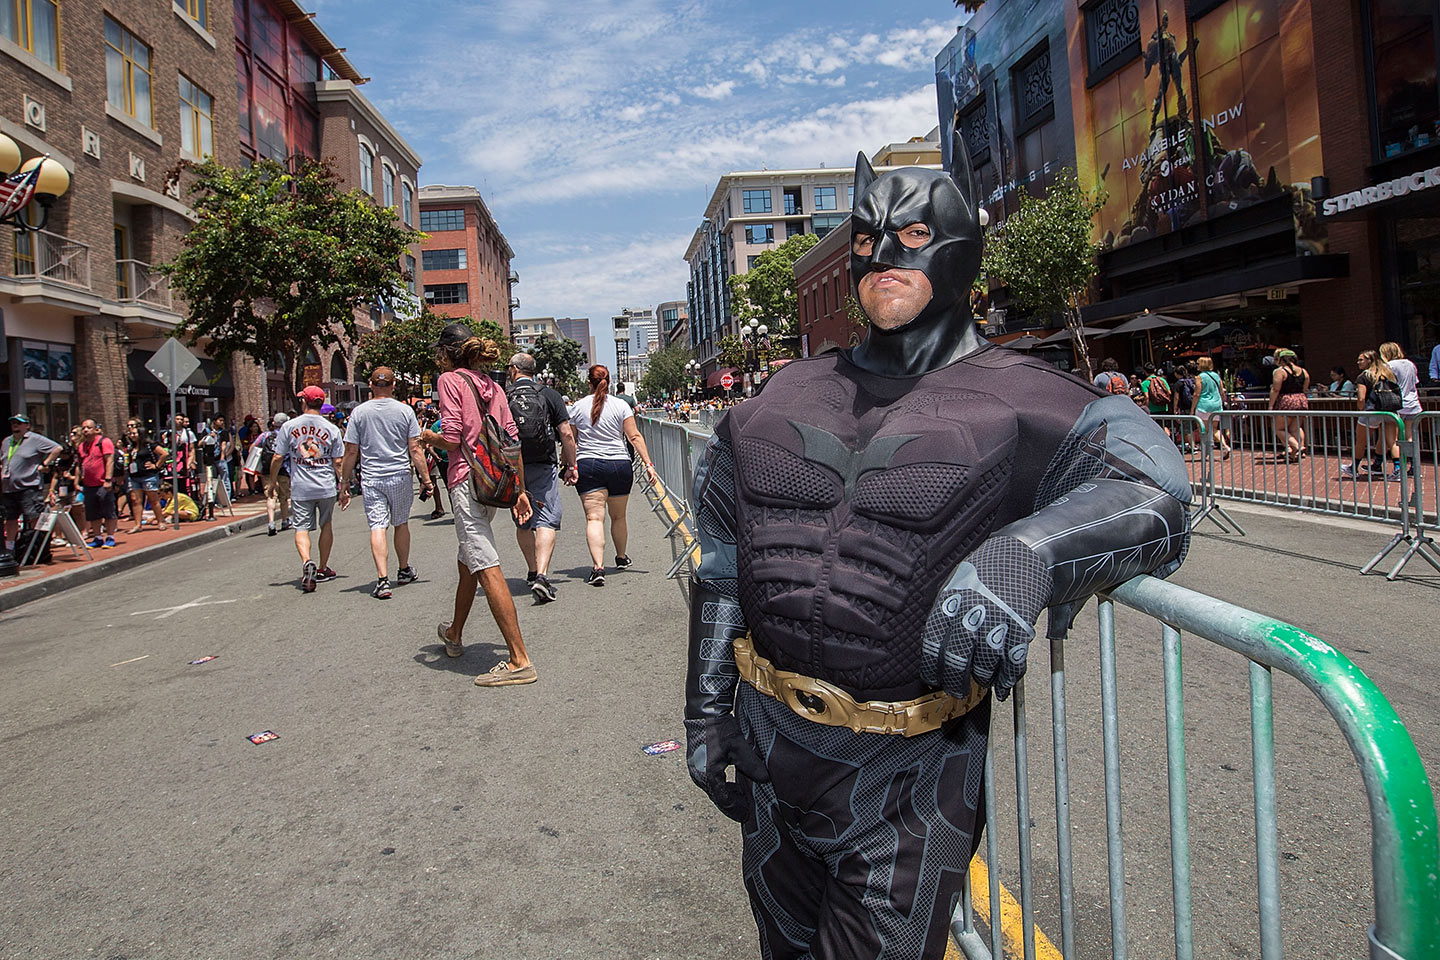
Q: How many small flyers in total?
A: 3